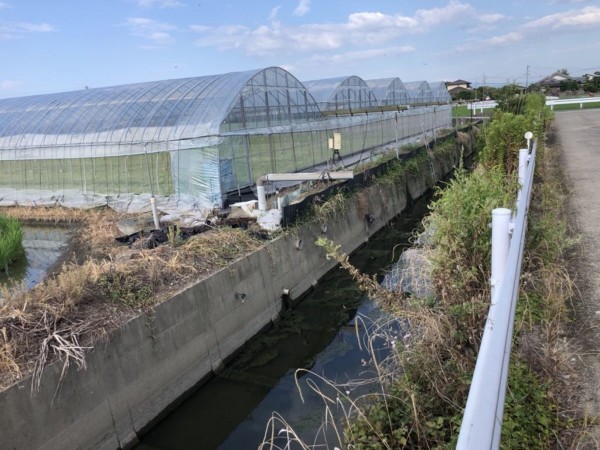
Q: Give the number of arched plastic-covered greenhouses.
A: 5